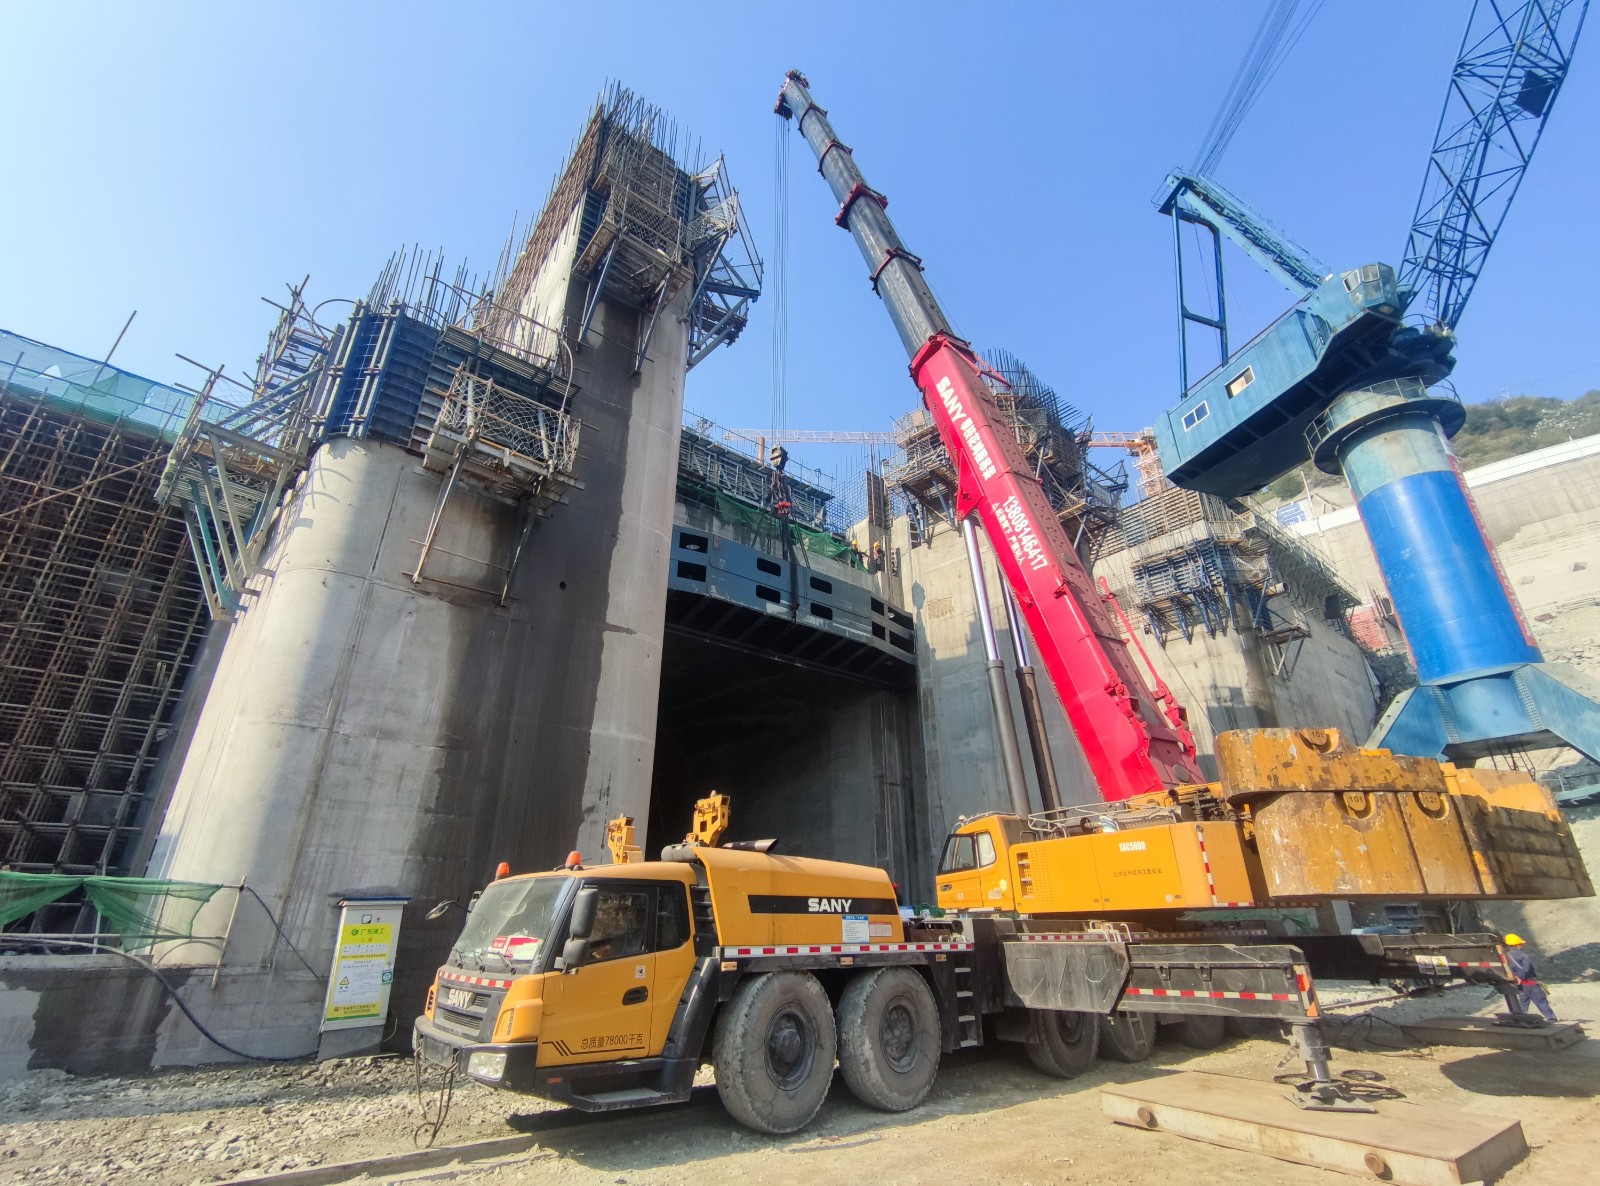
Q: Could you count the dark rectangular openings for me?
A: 10